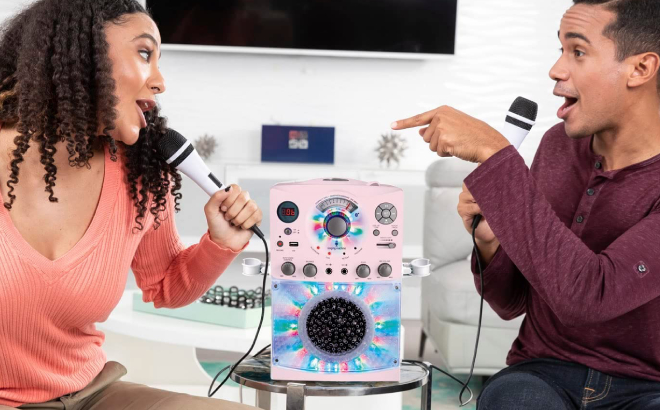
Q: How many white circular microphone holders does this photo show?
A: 2